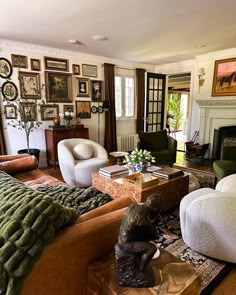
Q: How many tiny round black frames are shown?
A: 2